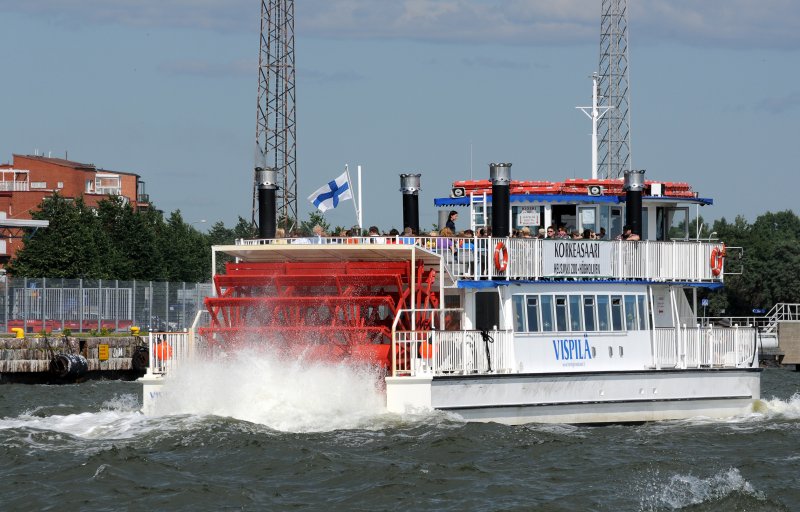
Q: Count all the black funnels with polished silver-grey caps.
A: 4